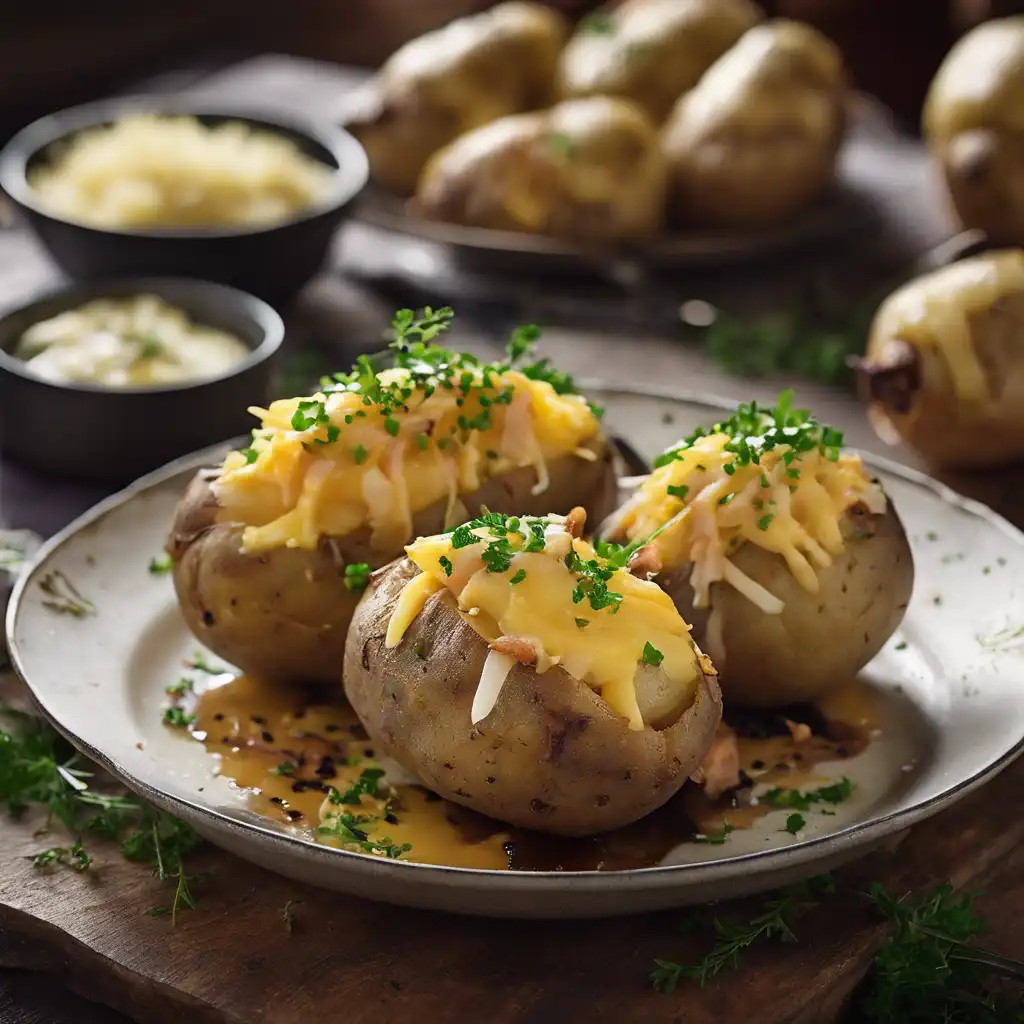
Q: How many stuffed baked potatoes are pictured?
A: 3